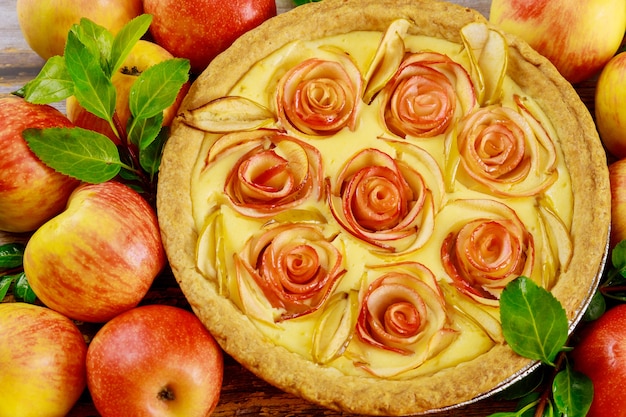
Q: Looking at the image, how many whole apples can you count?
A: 11